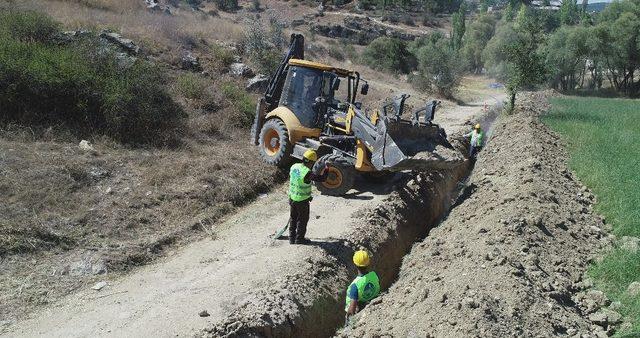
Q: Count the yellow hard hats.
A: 3